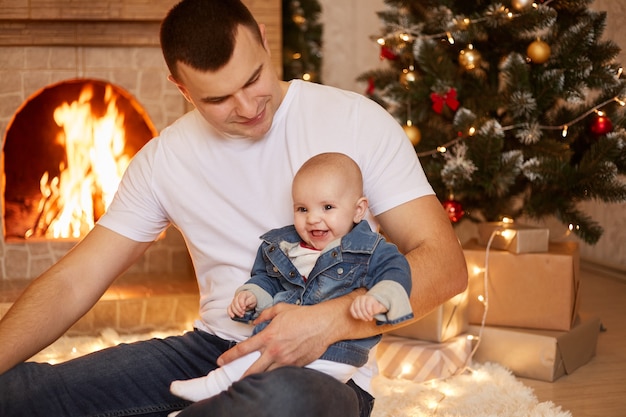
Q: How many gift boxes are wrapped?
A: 5